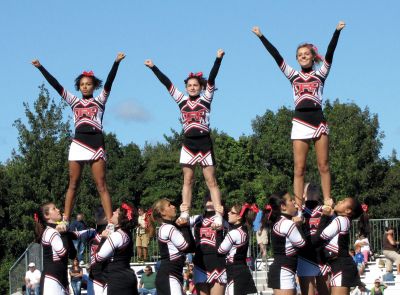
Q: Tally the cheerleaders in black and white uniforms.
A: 12